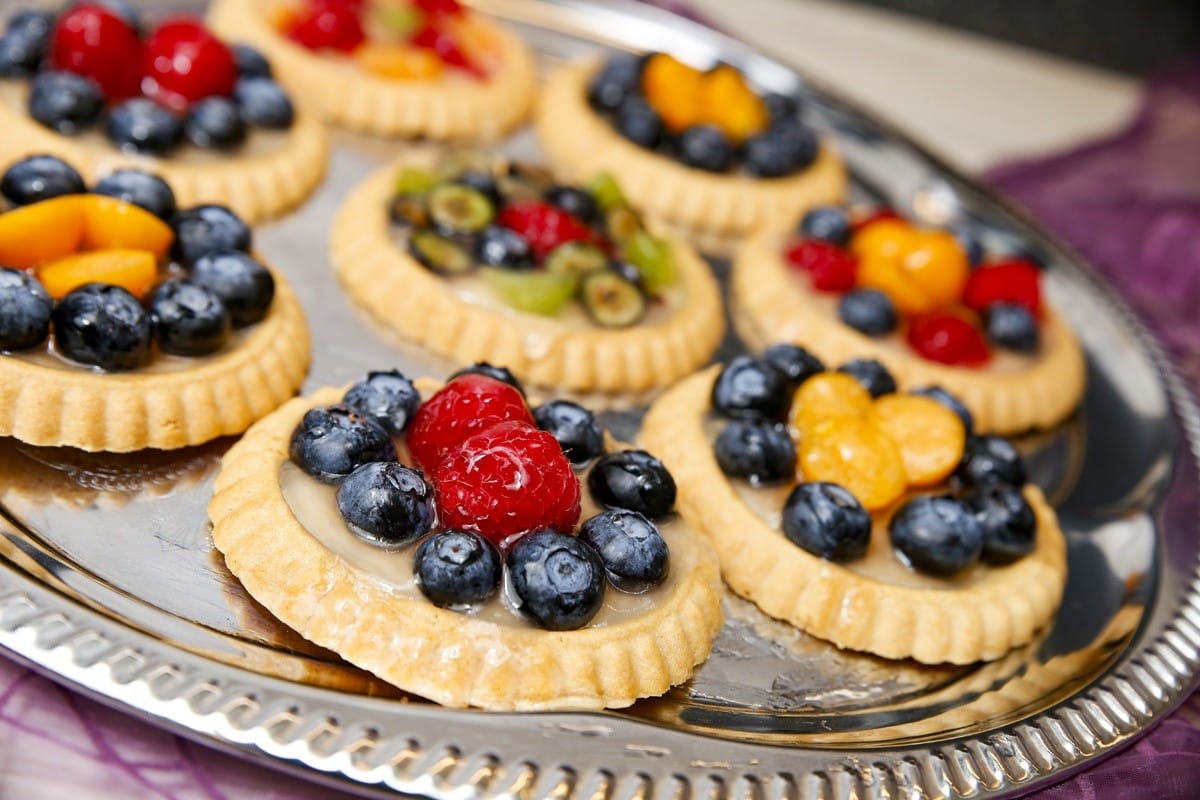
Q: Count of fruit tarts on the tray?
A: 8